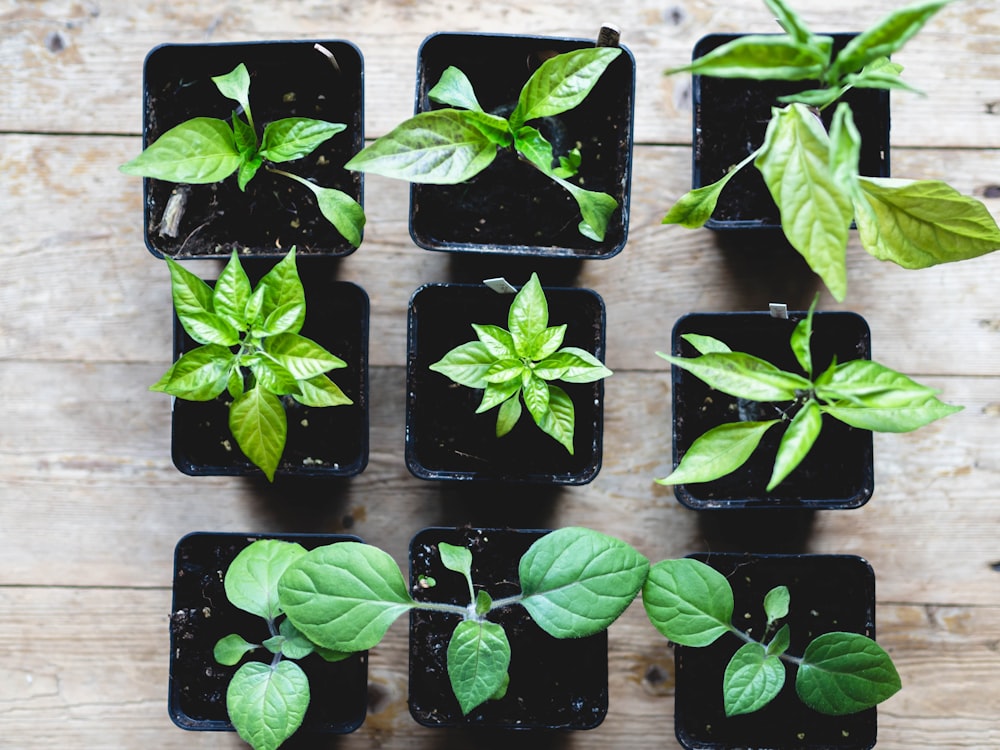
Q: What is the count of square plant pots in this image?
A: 9